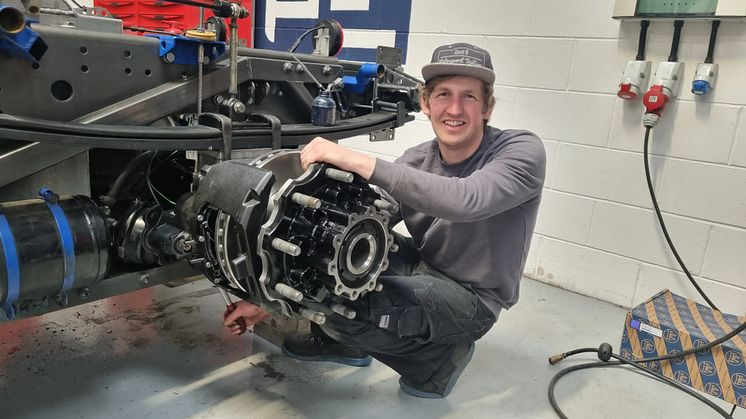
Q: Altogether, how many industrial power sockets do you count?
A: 3